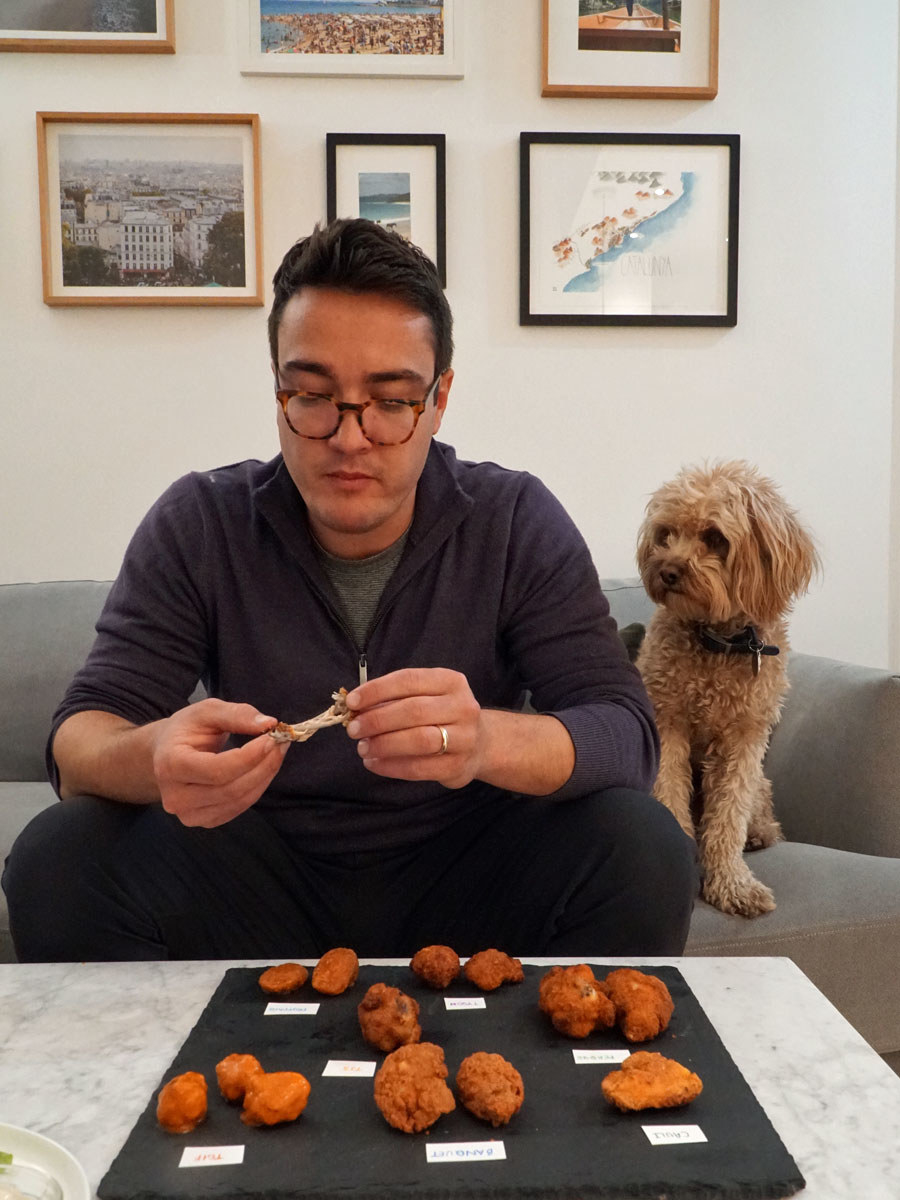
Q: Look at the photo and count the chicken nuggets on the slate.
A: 13